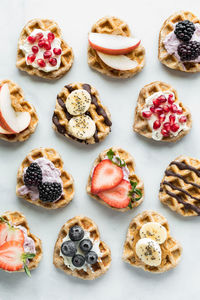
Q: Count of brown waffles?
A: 12